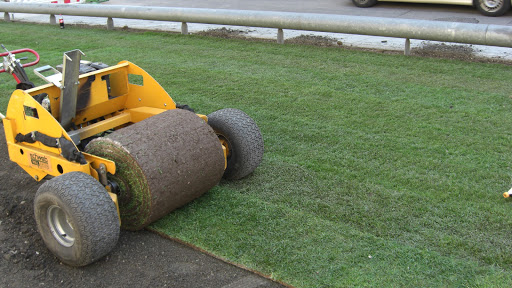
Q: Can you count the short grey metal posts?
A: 6